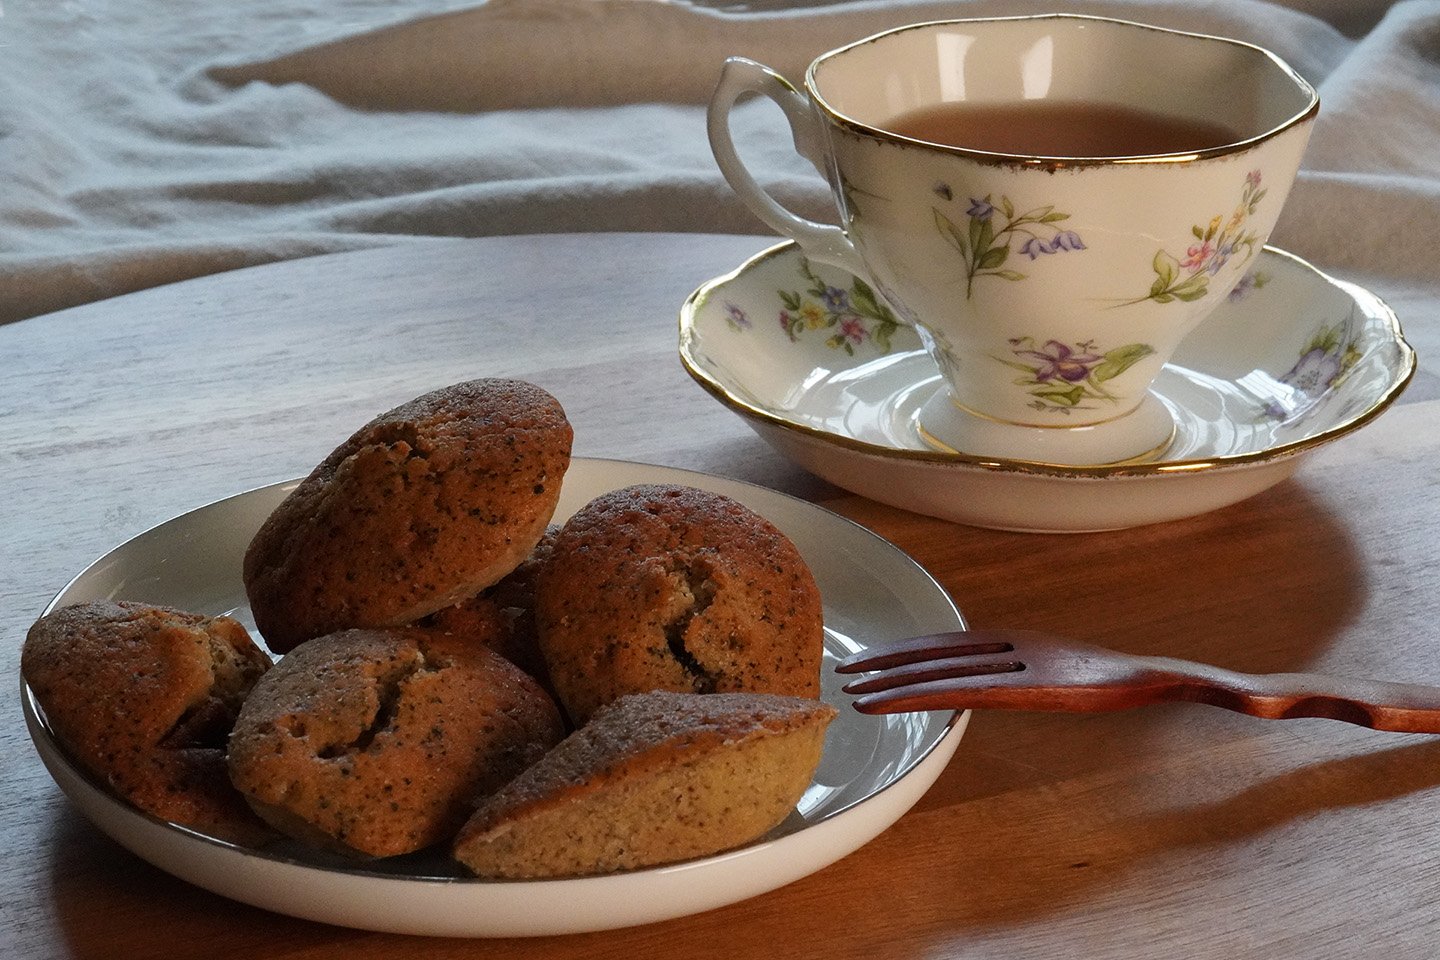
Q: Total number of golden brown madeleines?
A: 6